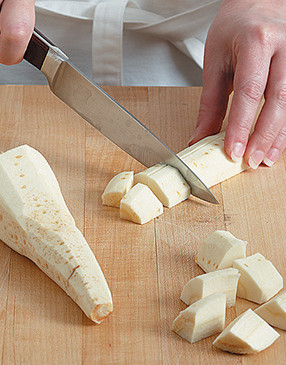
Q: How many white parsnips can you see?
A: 2